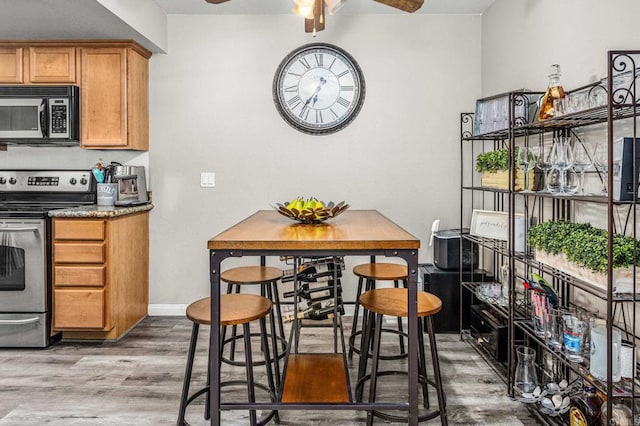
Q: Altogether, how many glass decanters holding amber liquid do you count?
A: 1